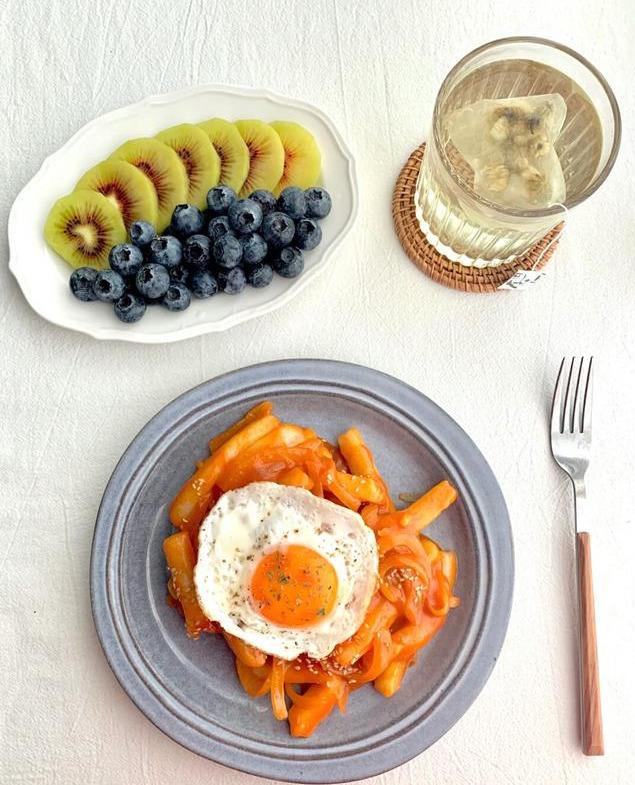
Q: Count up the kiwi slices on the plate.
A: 7